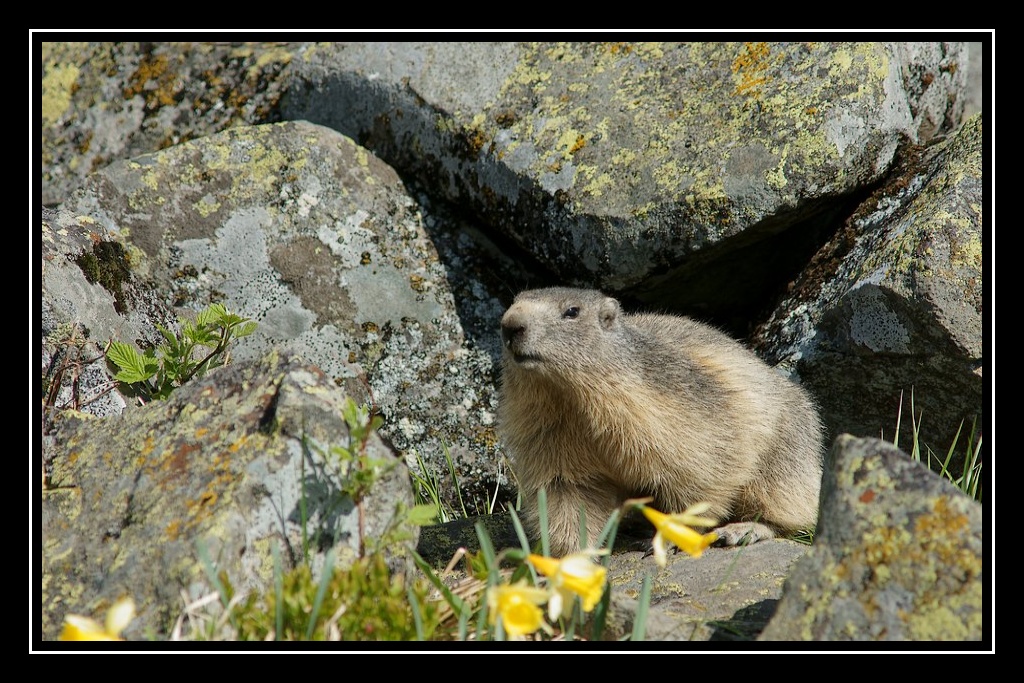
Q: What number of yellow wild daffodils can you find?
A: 4